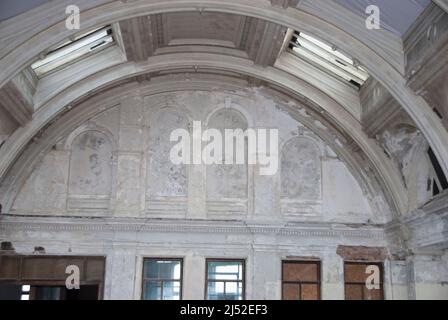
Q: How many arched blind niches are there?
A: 4